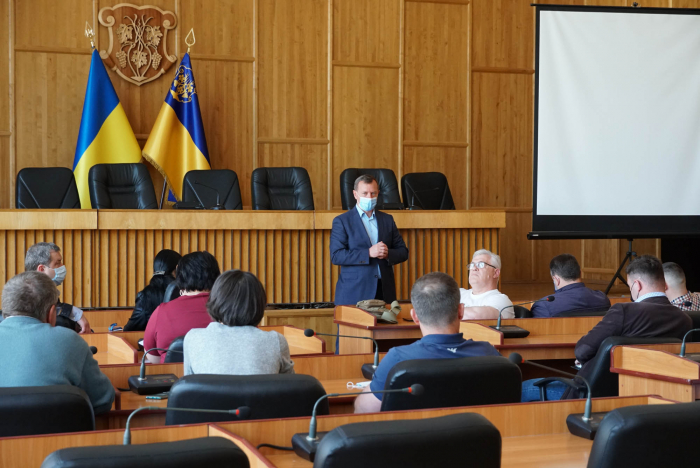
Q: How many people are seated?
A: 10